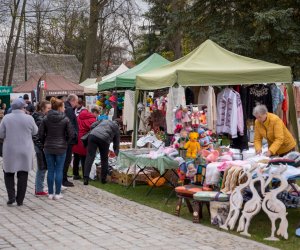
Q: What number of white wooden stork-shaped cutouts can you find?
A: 3